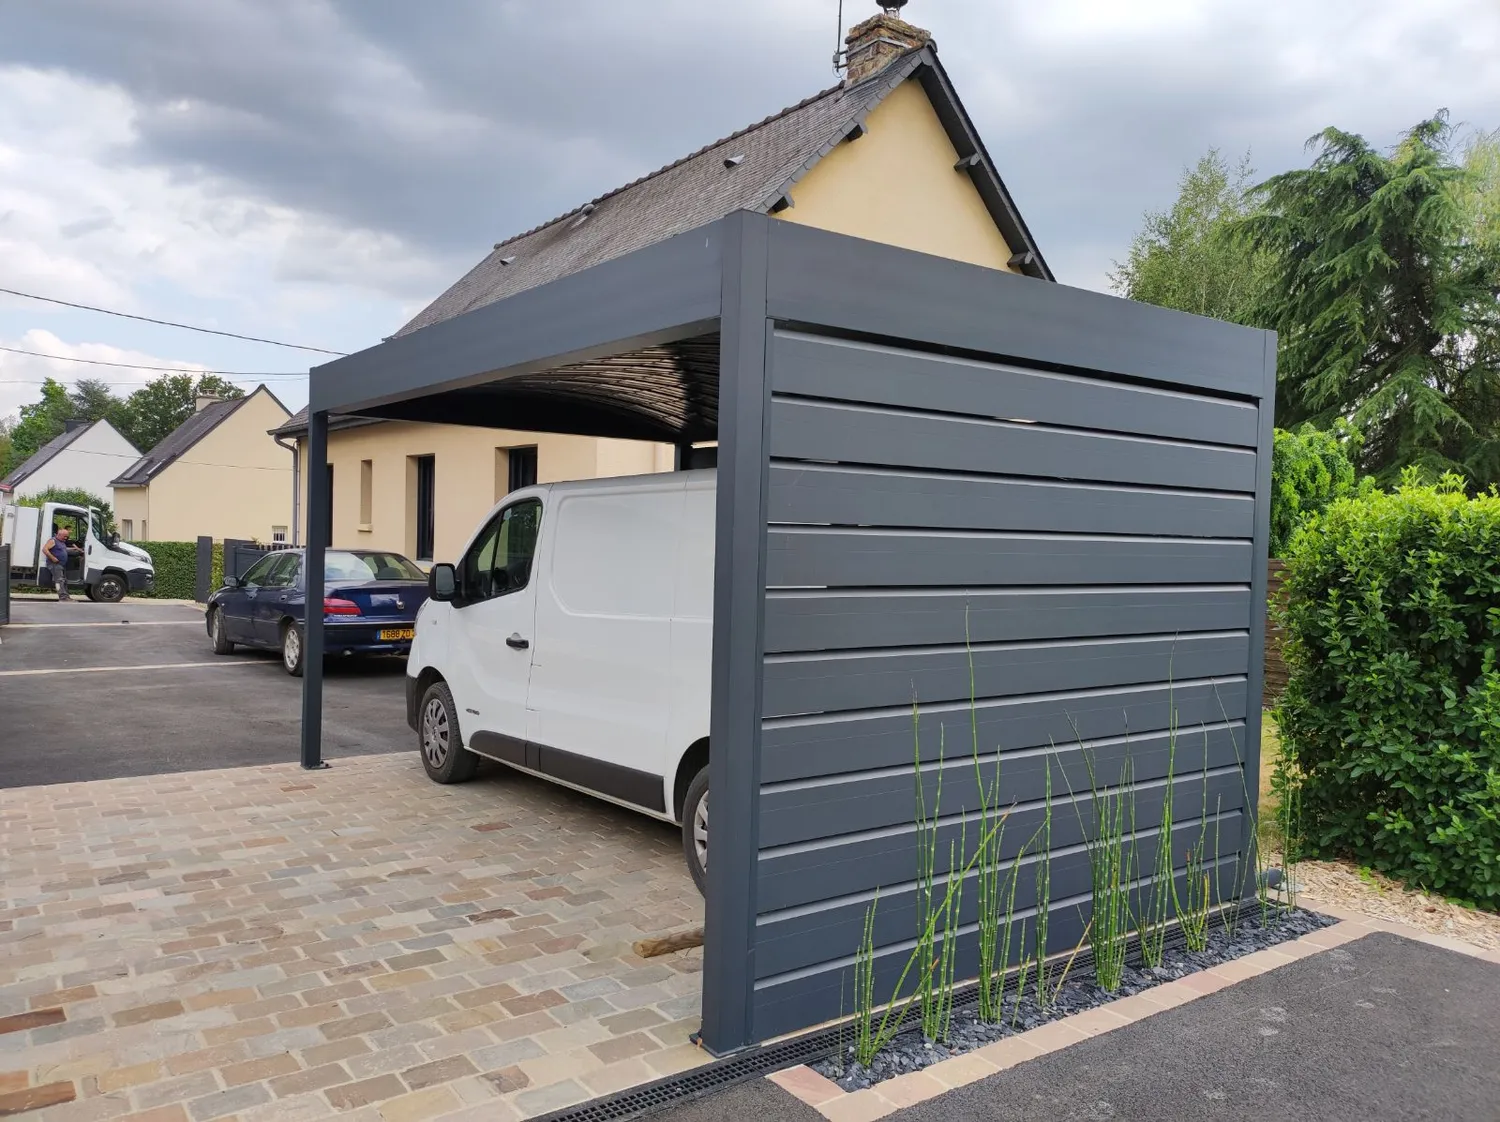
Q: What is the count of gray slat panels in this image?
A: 11